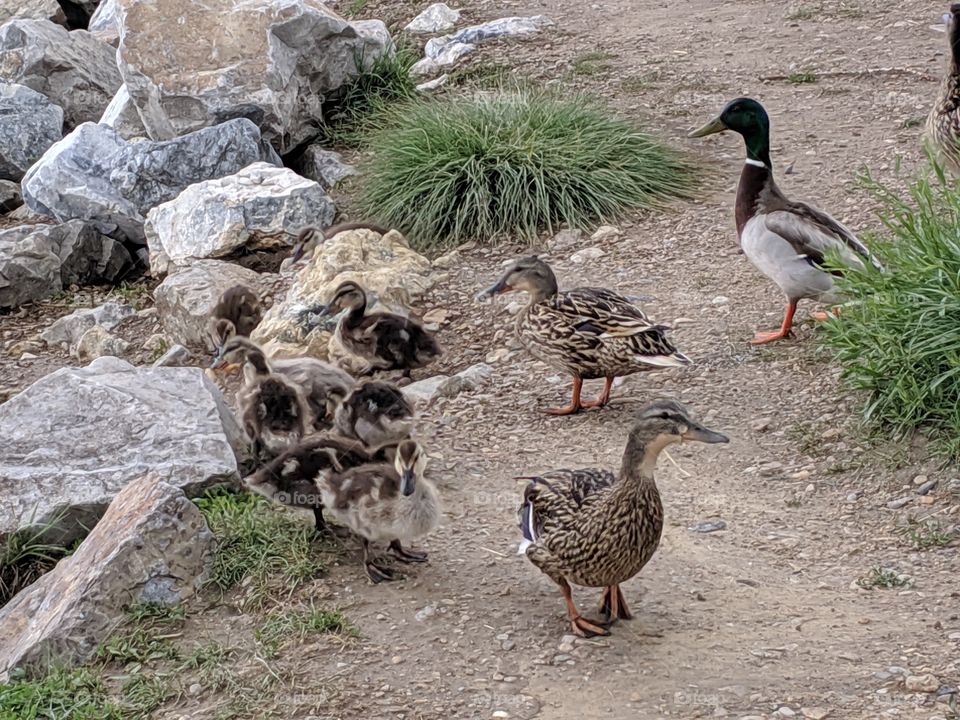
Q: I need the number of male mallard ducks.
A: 1